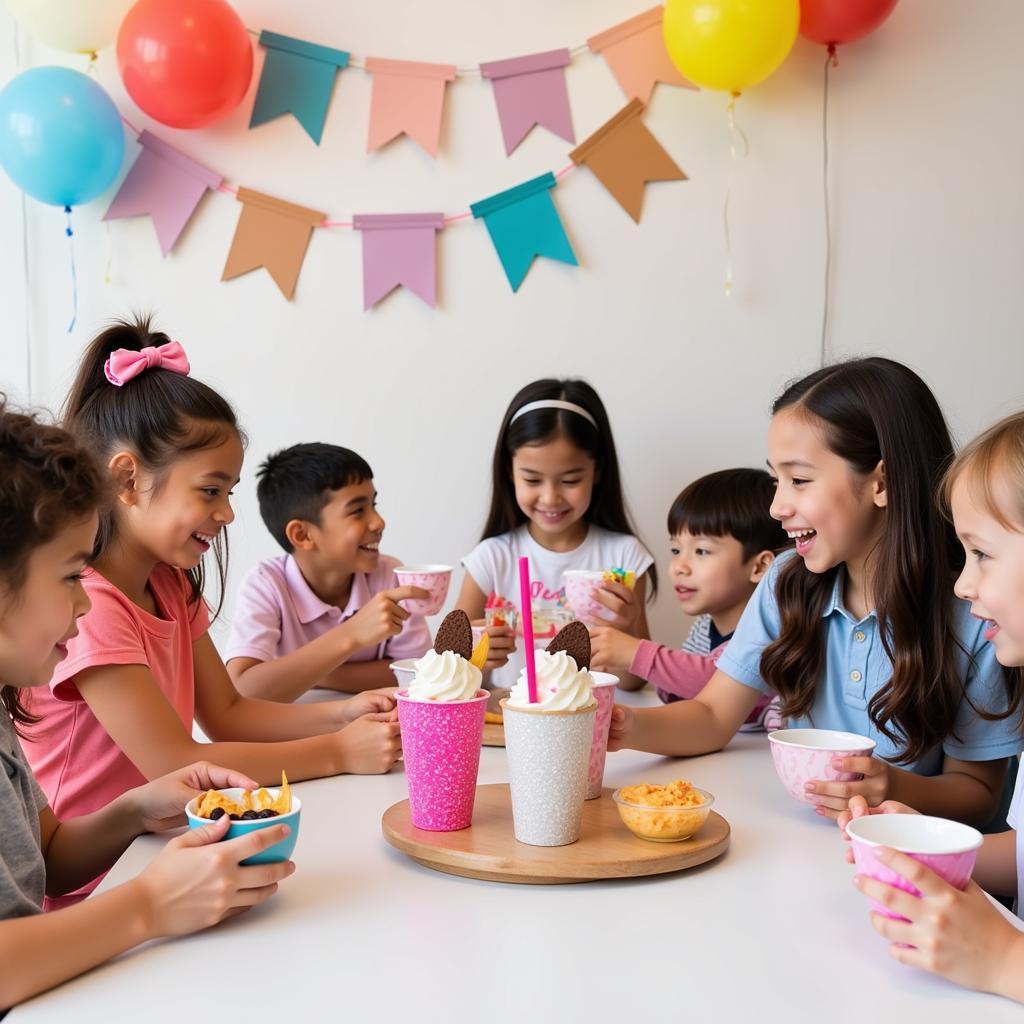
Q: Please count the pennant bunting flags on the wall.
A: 9